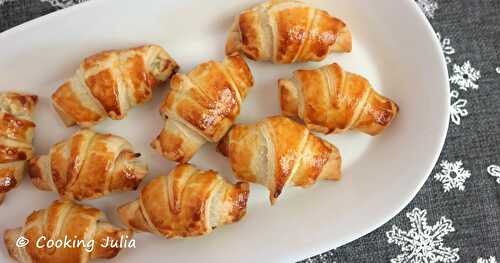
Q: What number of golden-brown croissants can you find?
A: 9